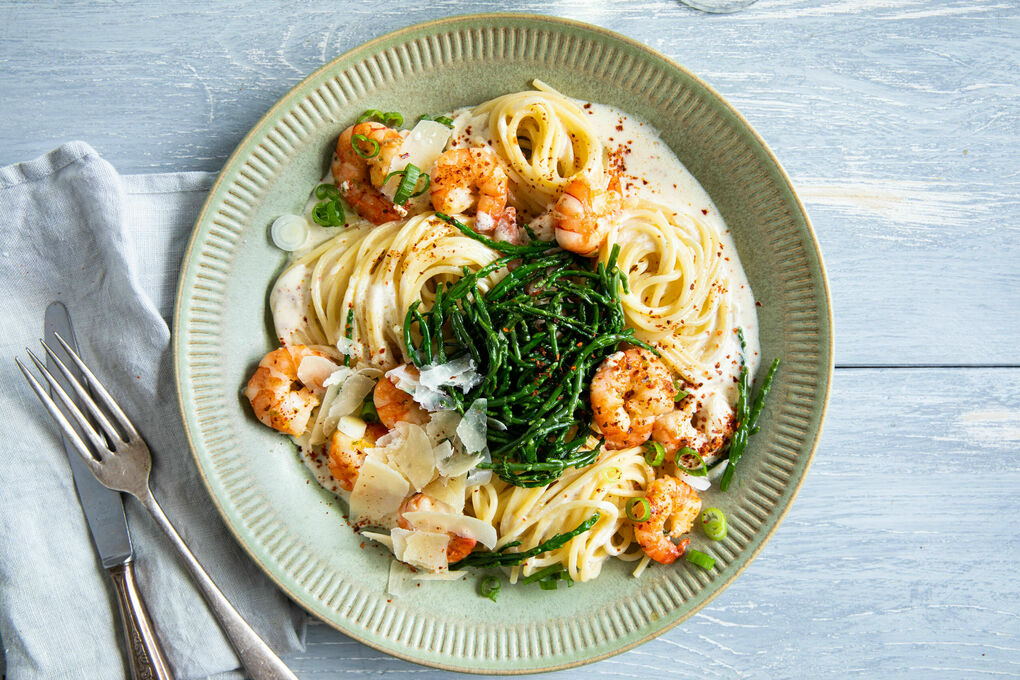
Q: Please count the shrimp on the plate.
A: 10